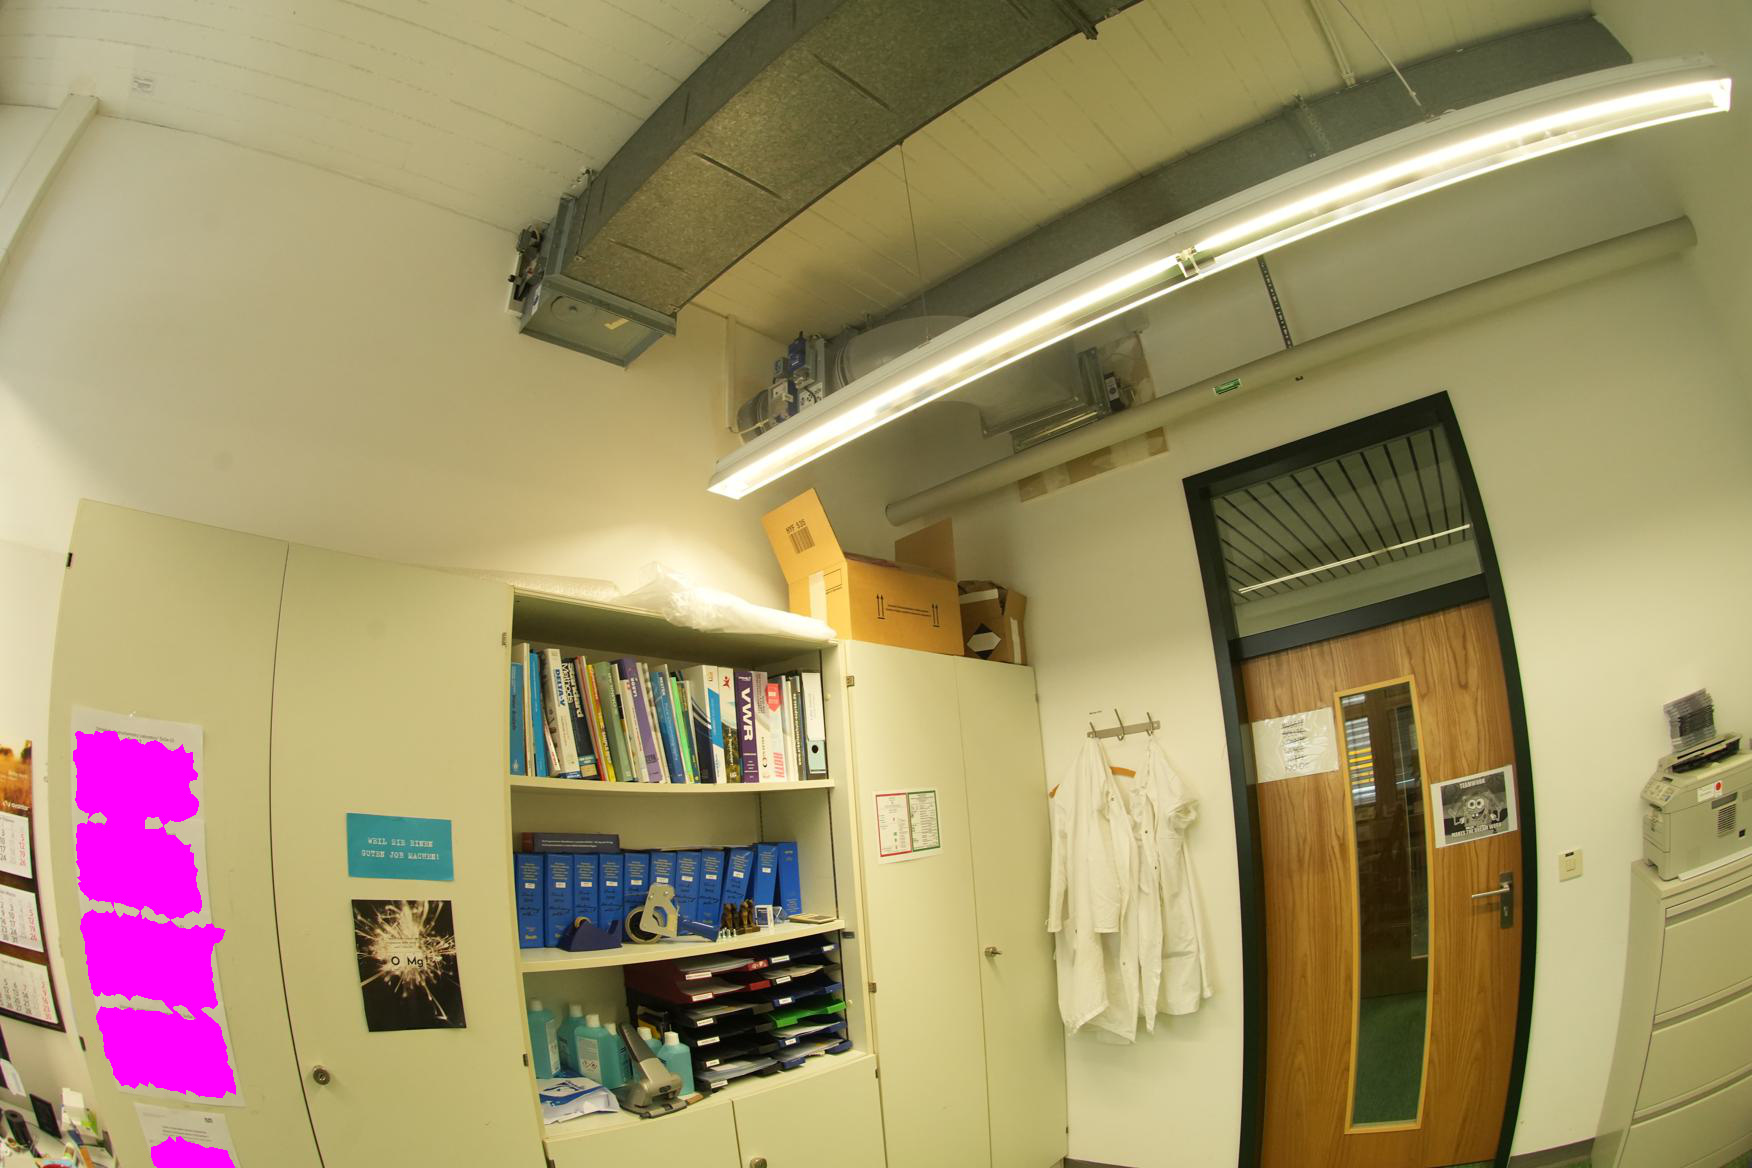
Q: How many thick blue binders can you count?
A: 11